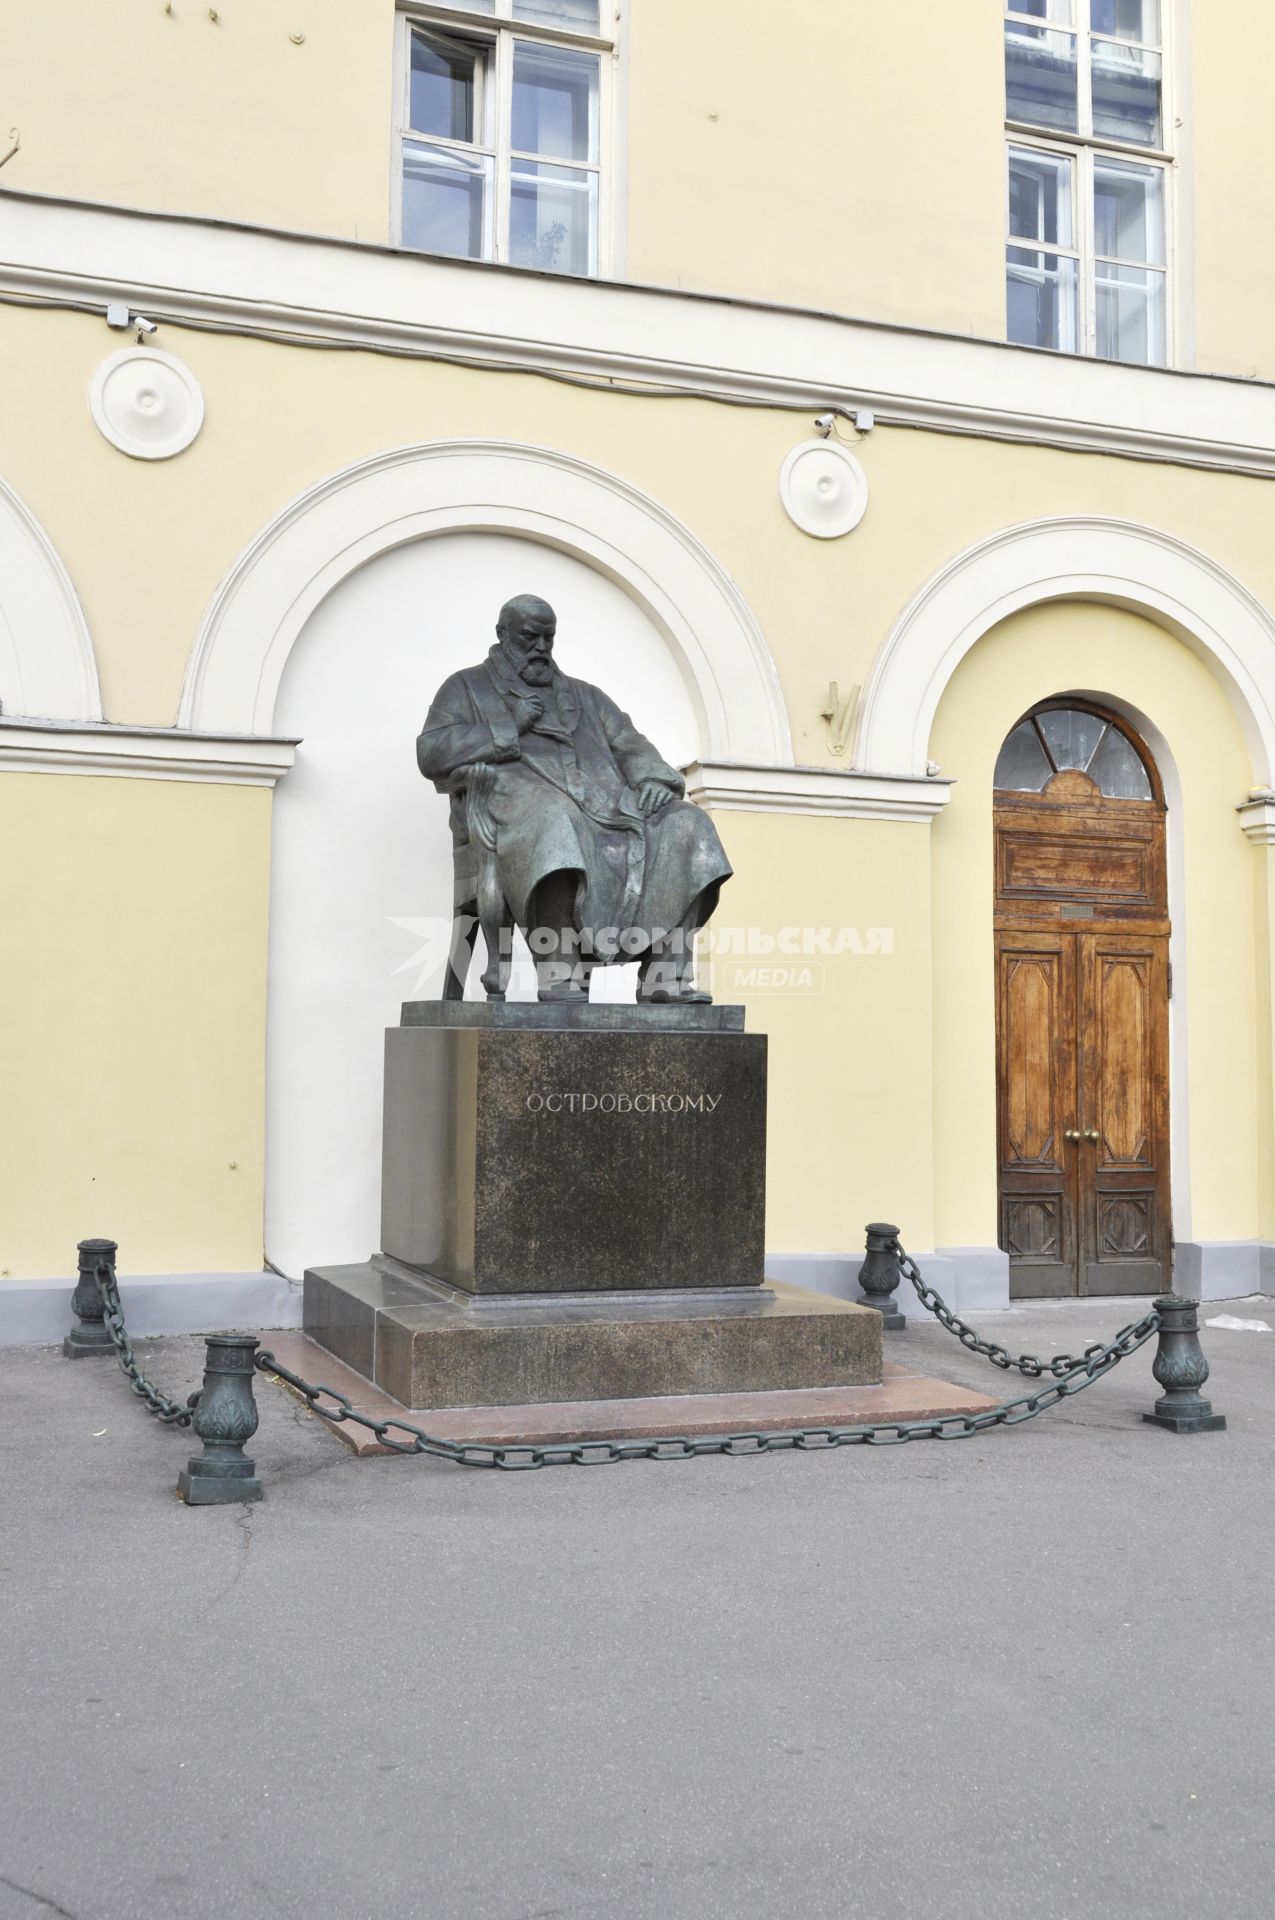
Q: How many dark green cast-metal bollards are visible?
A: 4